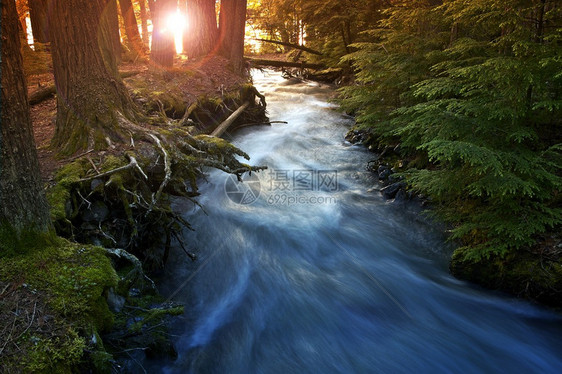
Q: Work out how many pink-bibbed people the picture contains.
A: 0